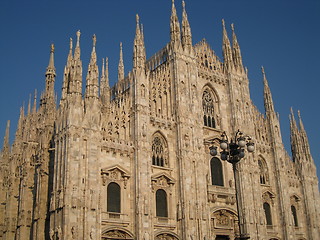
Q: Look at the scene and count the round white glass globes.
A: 3